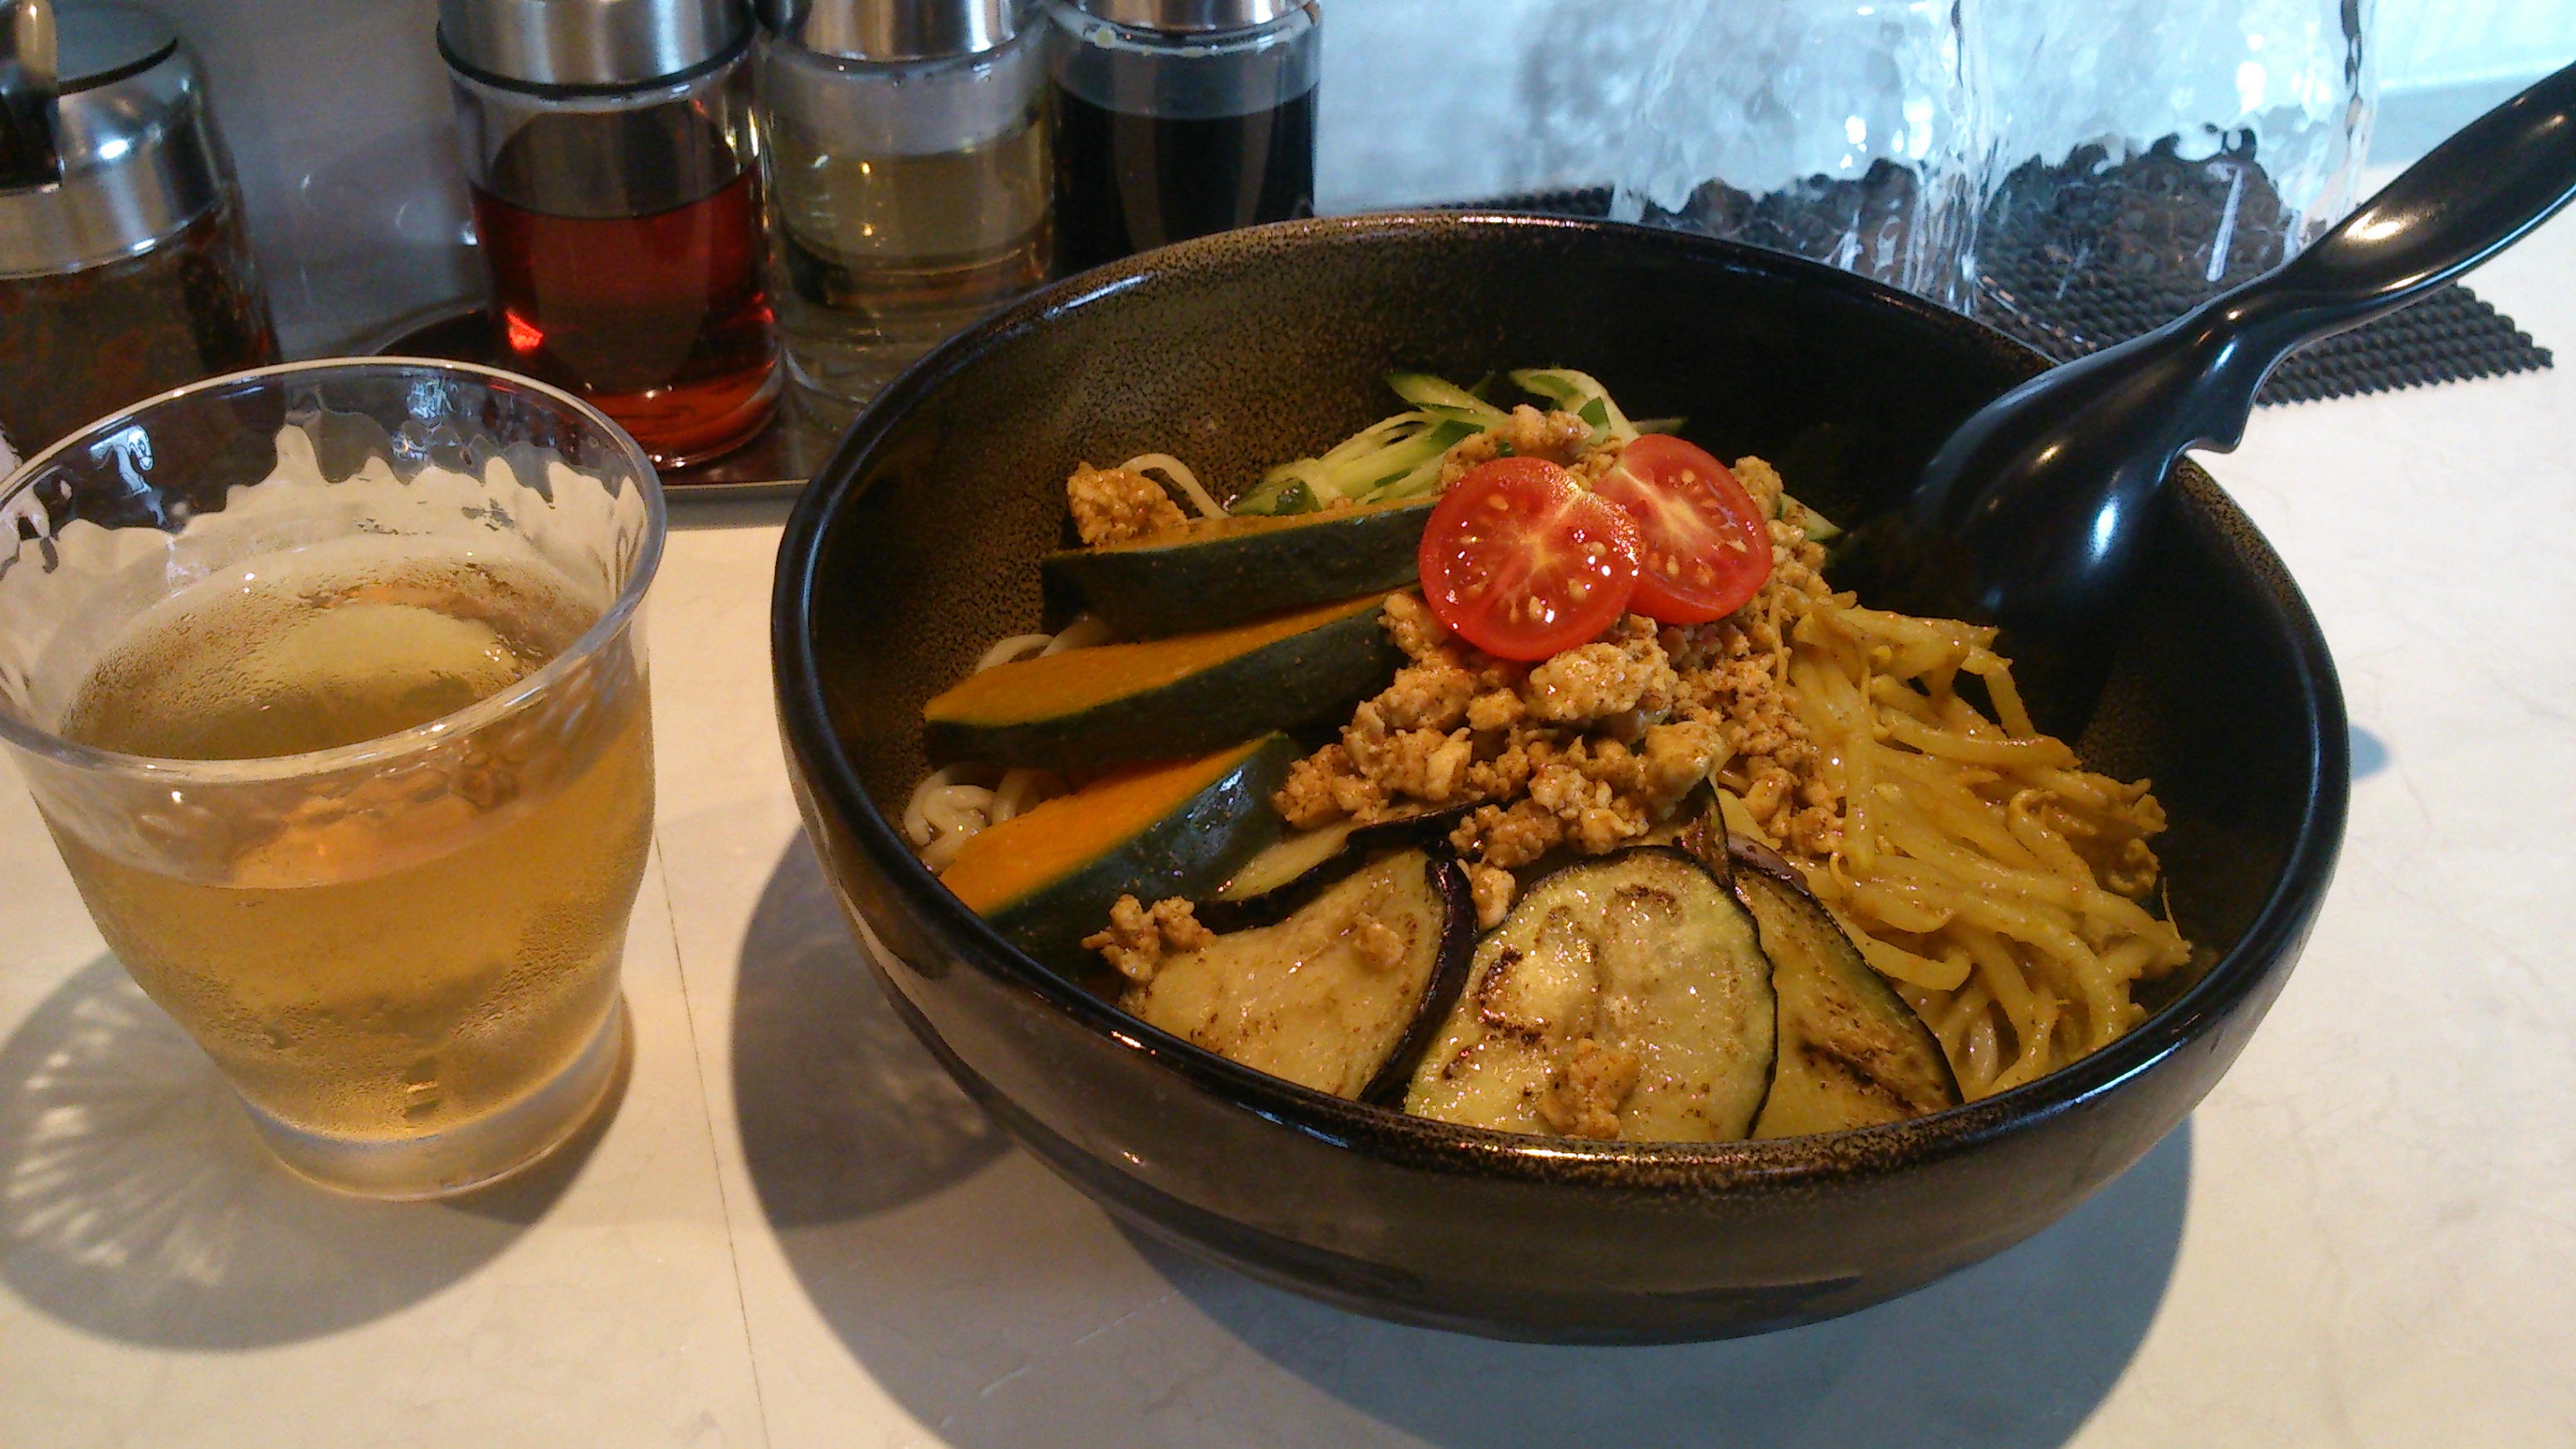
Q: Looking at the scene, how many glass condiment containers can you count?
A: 4